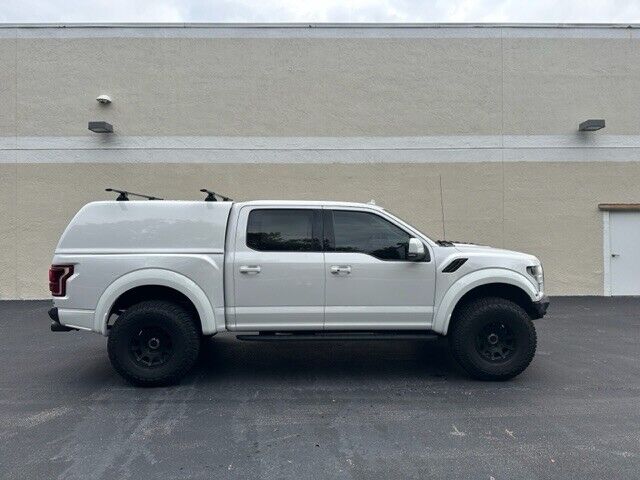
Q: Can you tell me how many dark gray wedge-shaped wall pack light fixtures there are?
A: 2